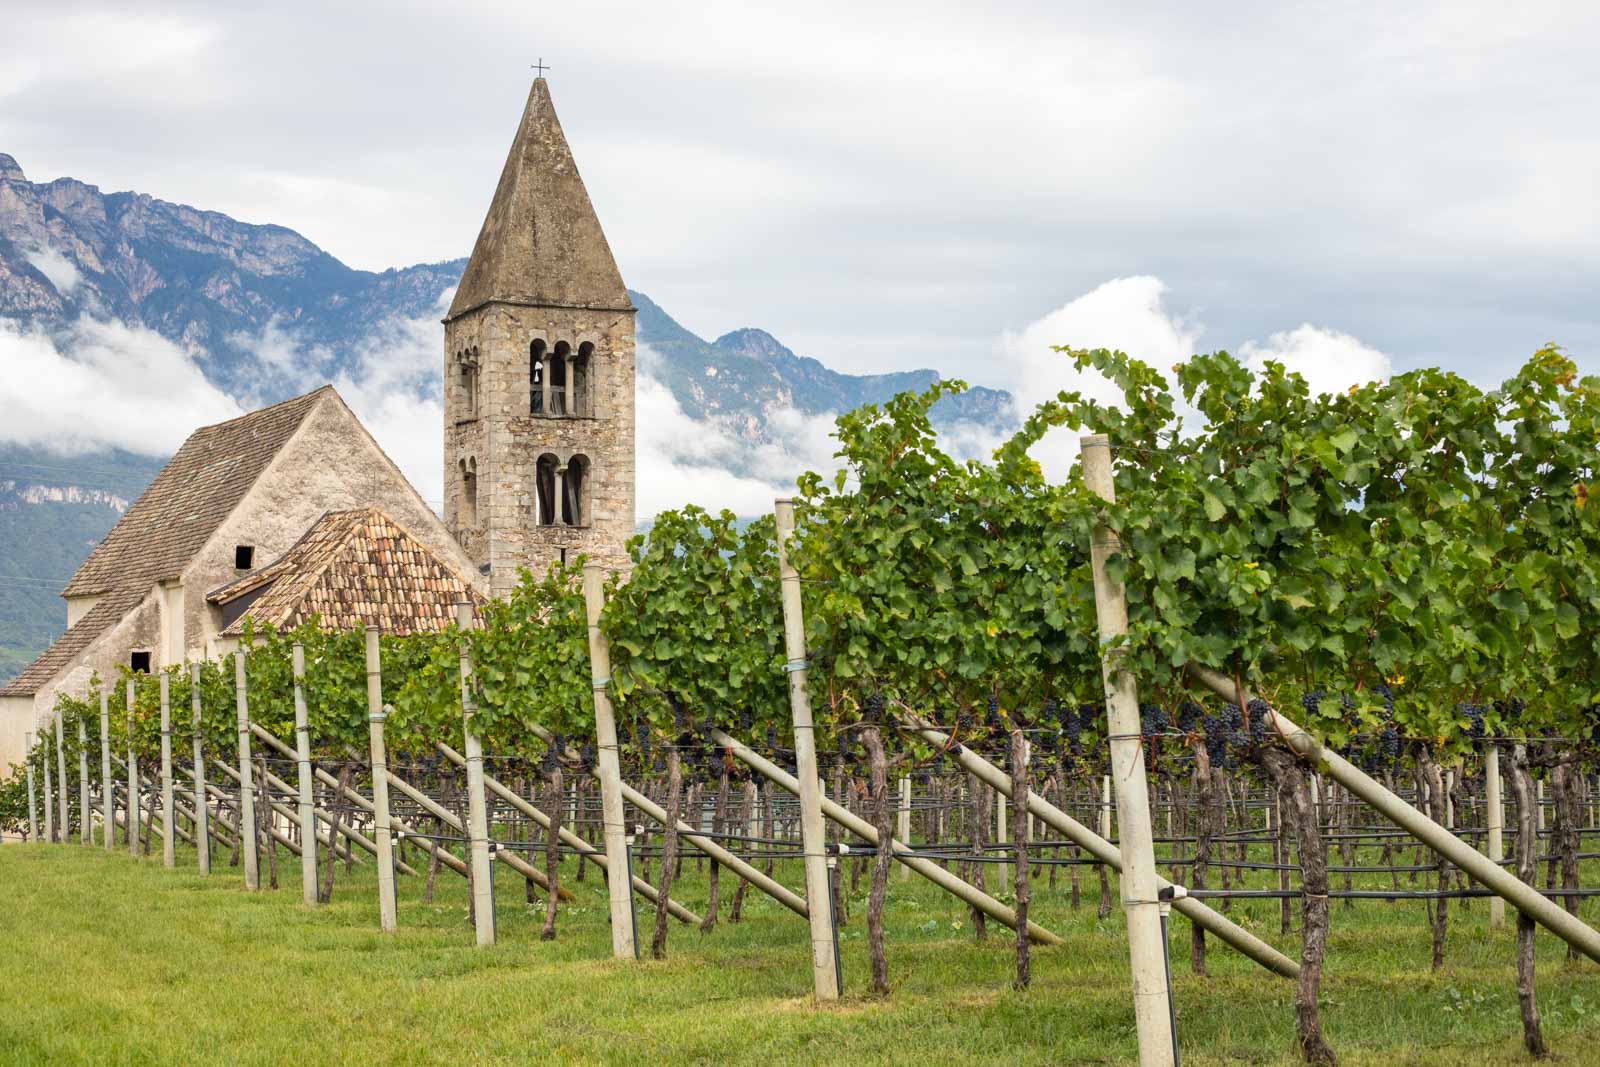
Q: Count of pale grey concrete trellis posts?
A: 15